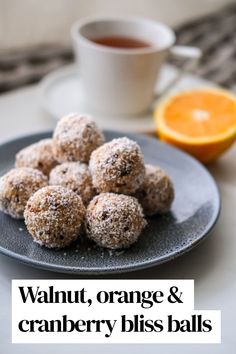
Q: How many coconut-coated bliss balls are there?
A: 8